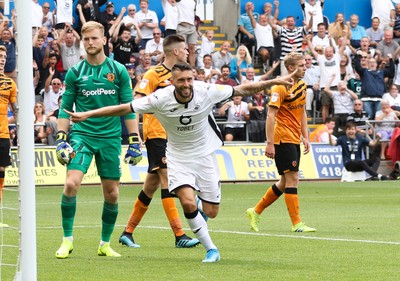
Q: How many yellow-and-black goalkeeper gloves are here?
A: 2